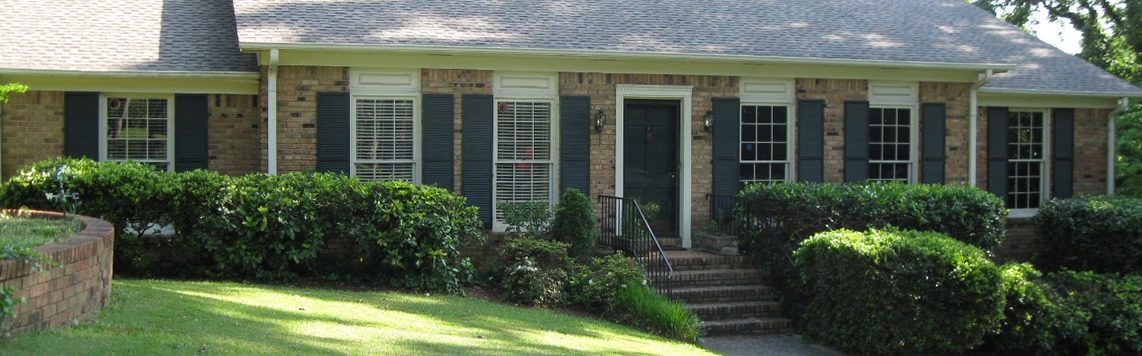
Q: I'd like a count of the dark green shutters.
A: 12